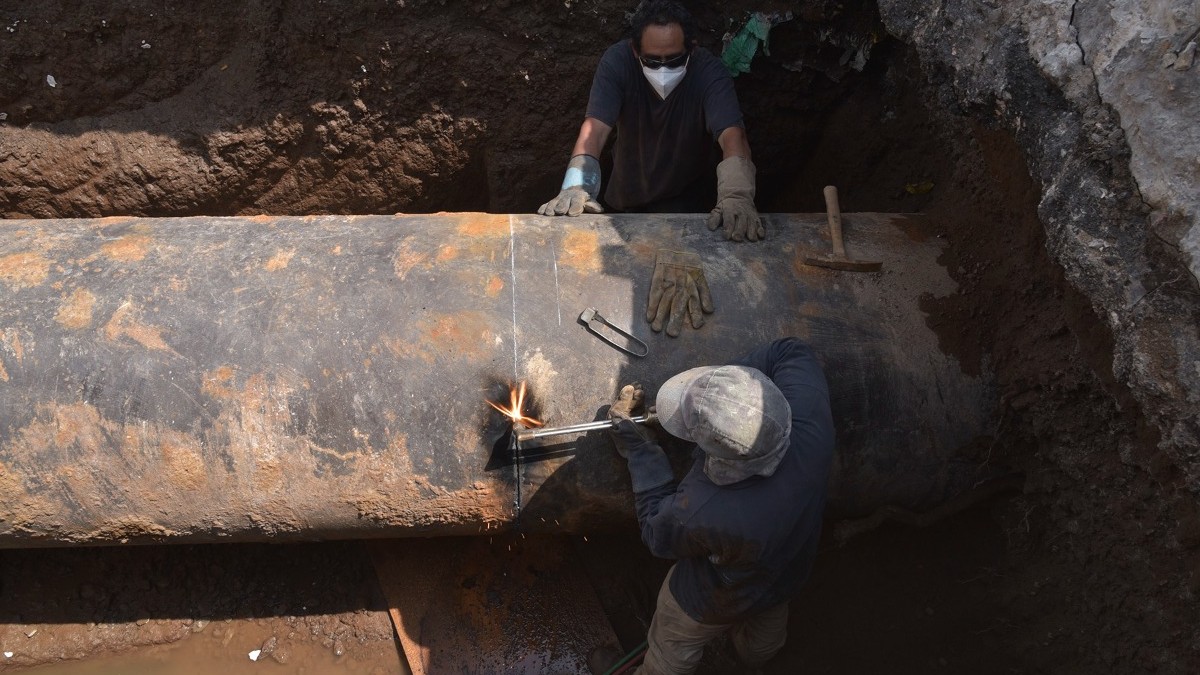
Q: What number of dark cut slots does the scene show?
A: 1